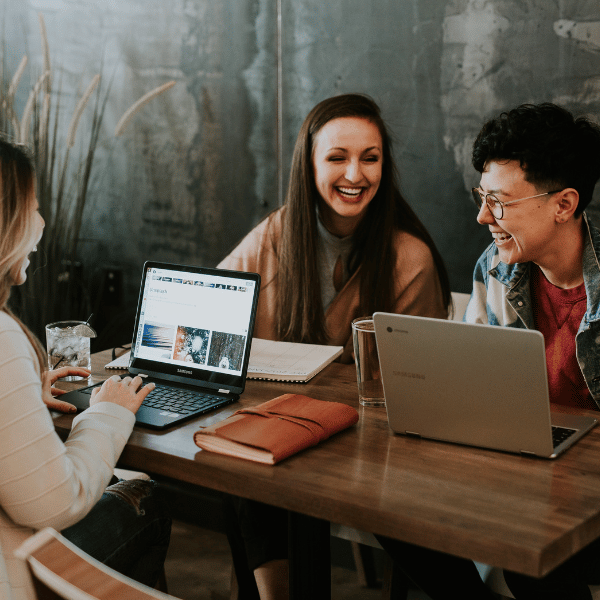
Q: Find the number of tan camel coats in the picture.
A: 1